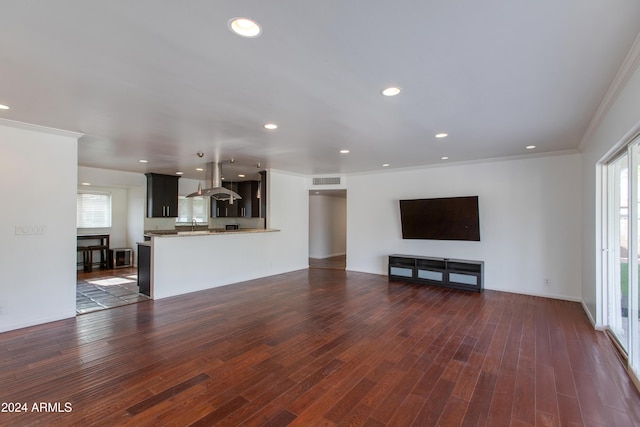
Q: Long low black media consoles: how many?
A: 1